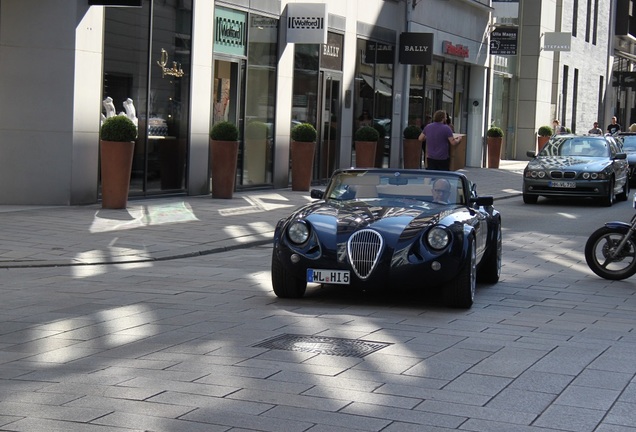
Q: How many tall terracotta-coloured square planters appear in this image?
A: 7